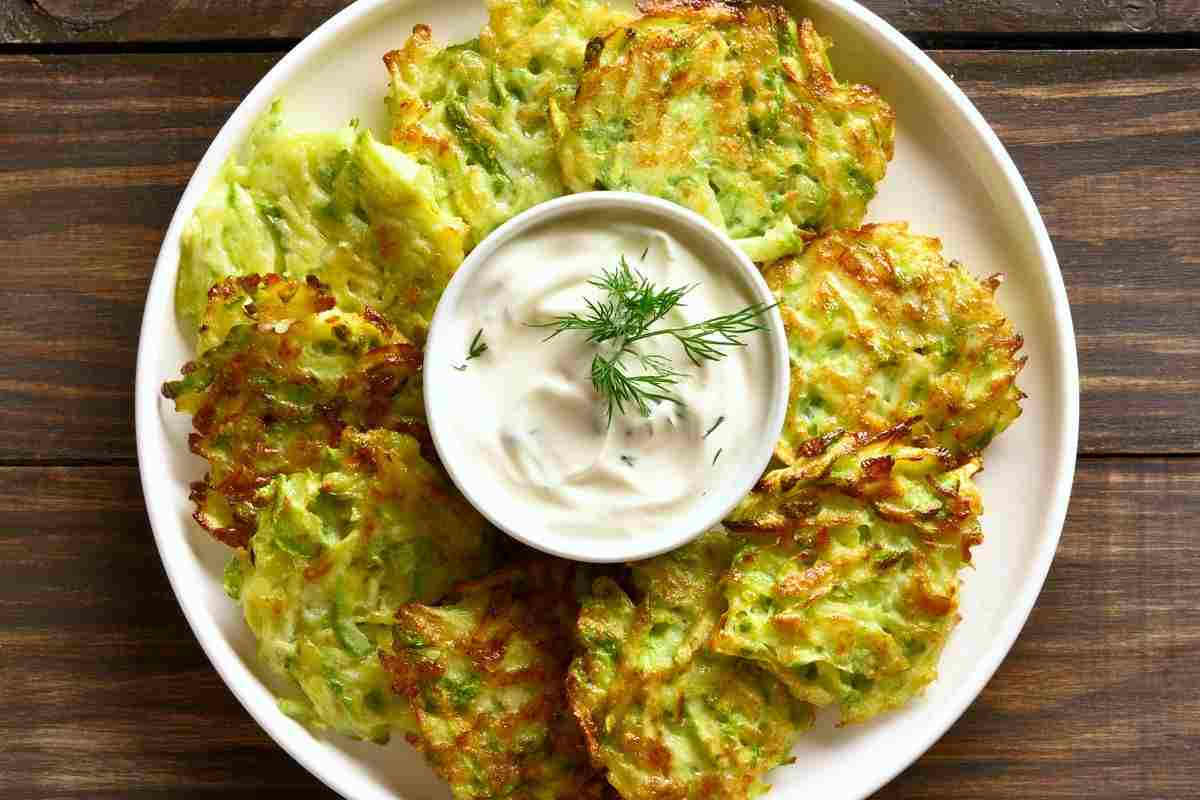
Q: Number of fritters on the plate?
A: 9